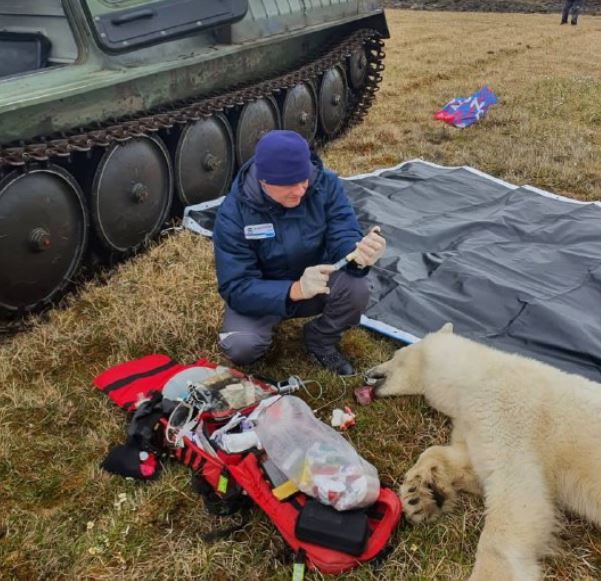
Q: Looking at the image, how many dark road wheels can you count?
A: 7